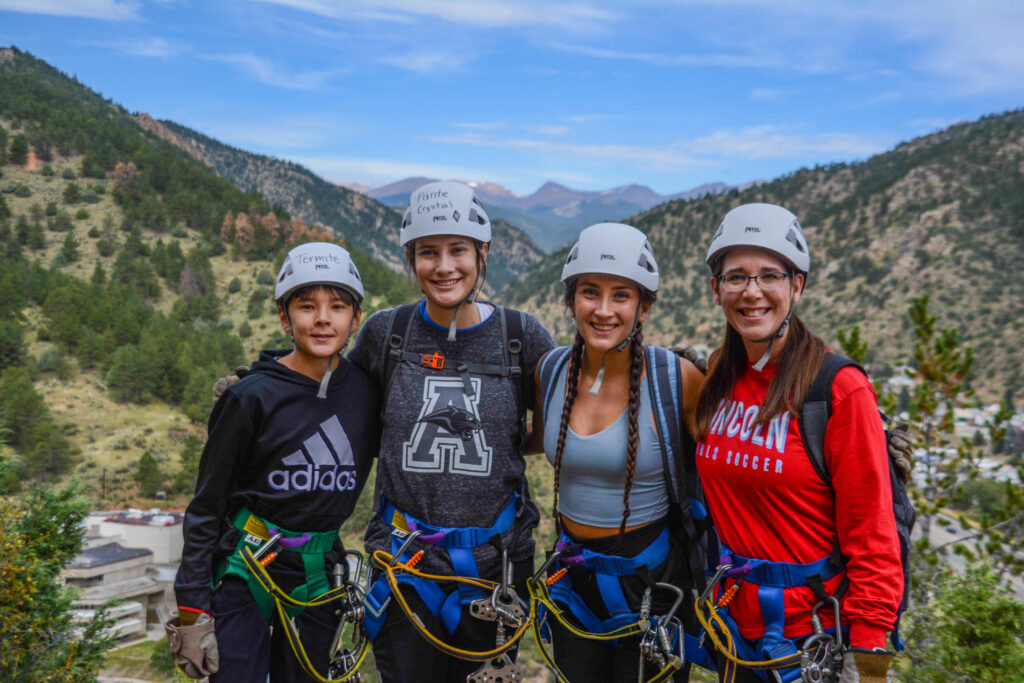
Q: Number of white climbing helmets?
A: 4